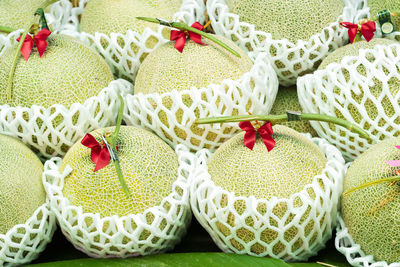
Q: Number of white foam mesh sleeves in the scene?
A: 11